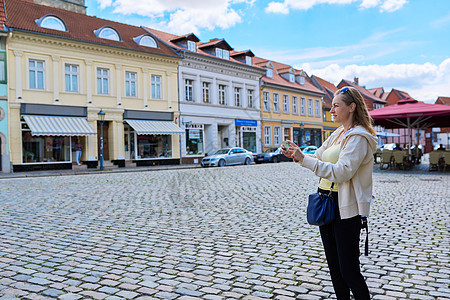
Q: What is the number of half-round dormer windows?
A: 3